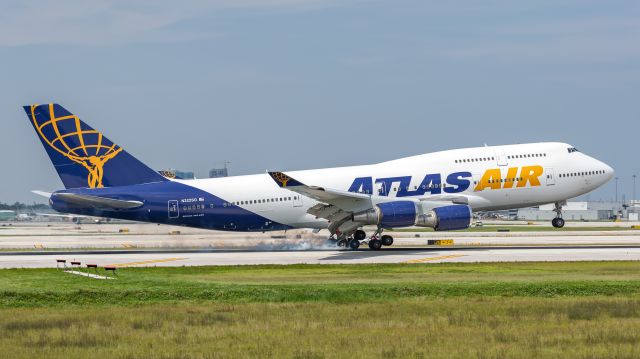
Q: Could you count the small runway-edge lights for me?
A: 4